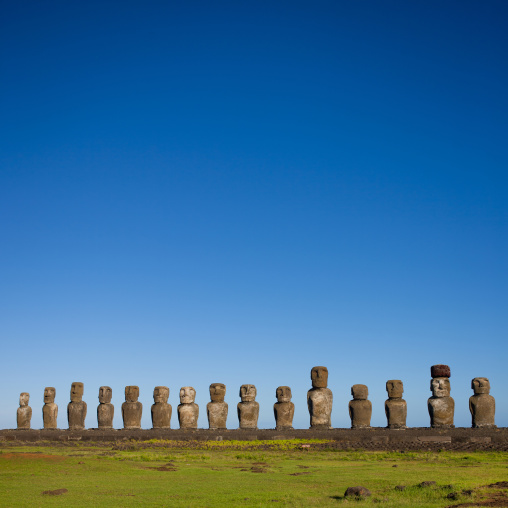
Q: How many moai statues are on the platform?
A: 15